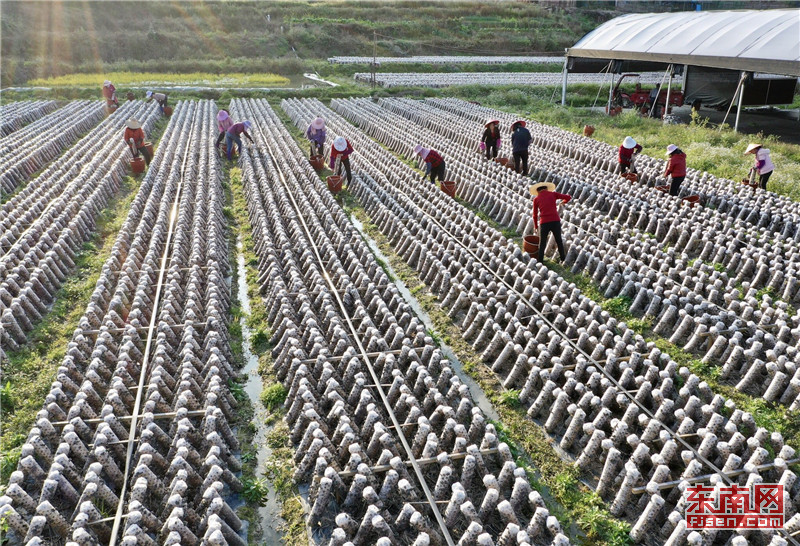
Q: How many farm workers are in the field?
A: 14